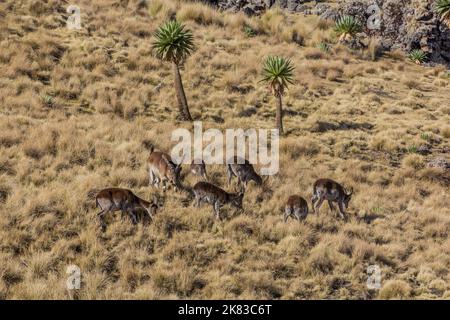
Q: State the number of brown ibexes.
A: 7